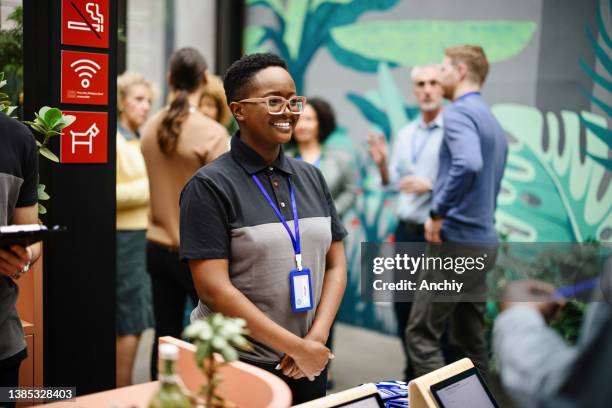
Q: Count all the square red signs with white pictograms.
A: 3